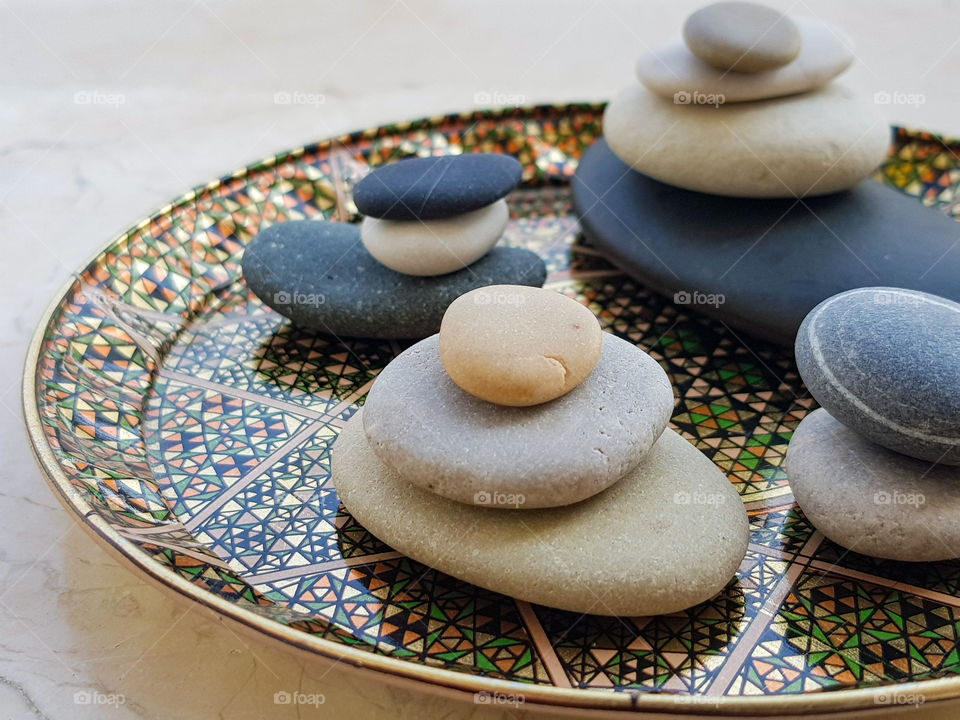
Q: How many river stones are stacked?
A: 12